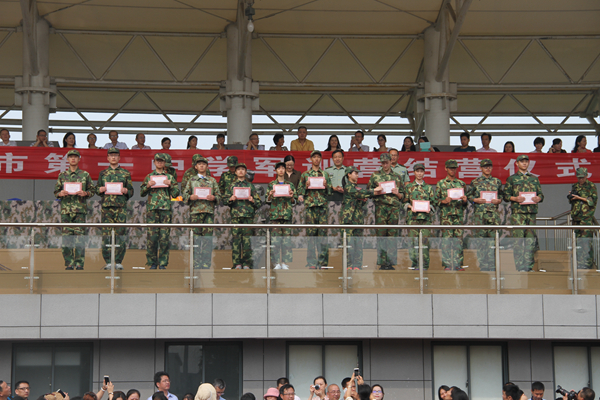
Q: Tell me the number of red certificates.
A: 12